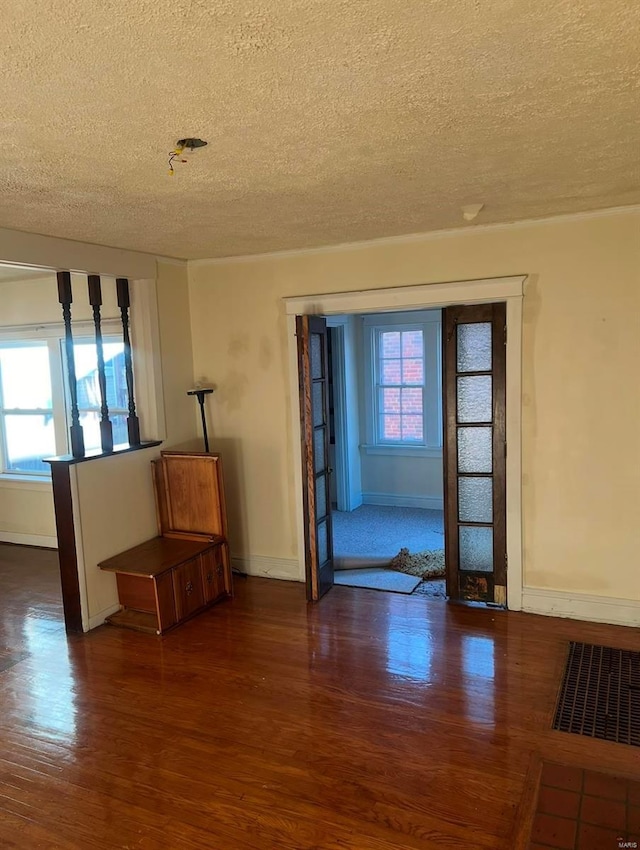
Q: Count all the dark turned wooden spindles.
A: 3